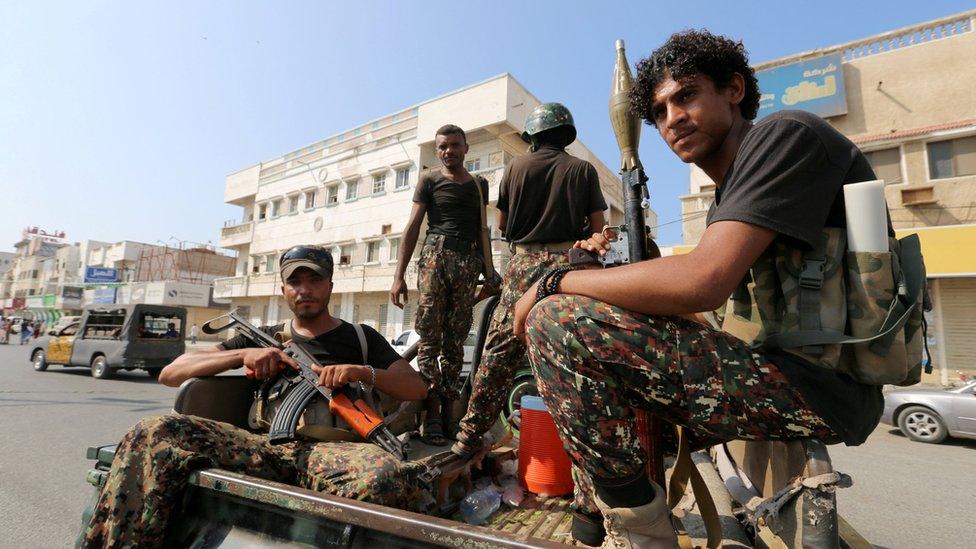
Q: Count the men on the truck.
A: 4